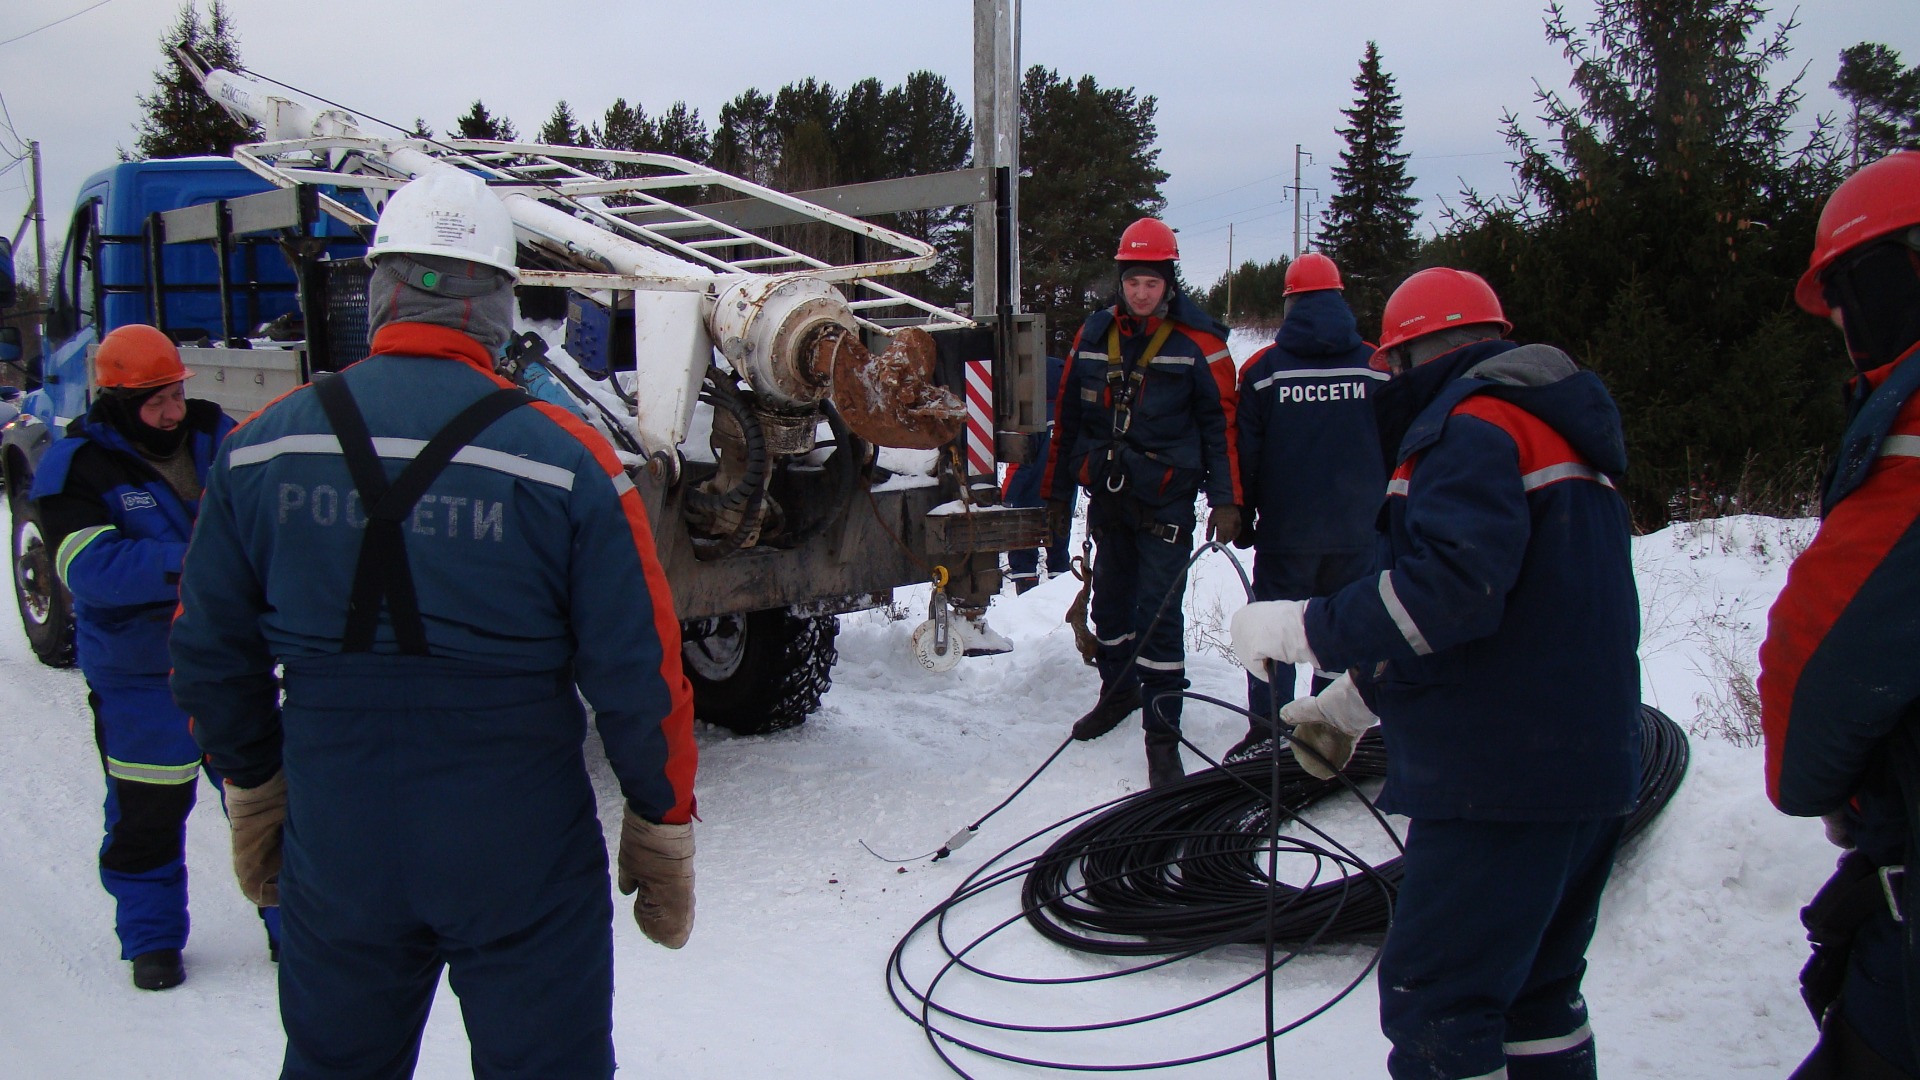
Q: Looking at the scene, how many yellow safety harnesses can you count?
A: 1